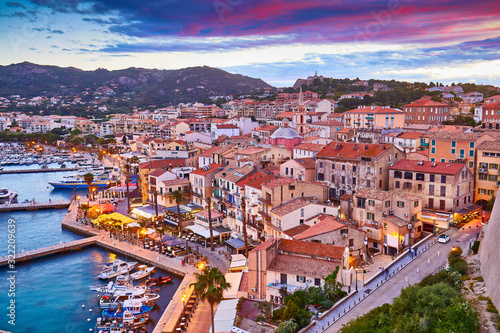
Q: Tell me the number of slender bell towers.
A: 1